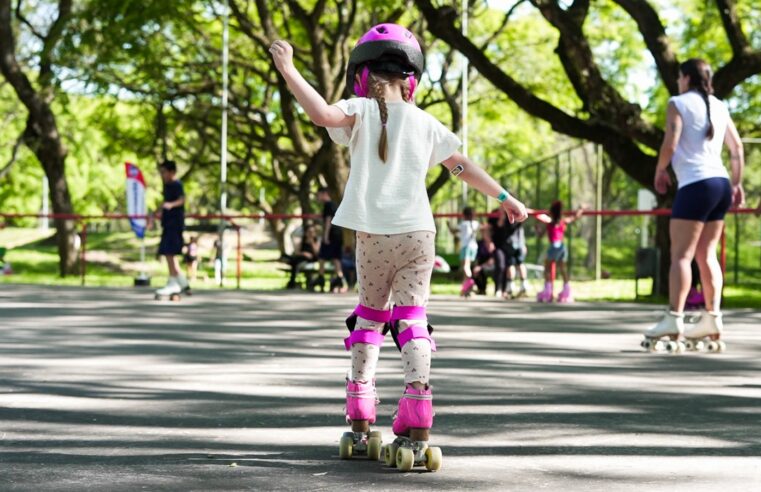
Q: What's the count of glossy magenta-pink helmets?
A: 1